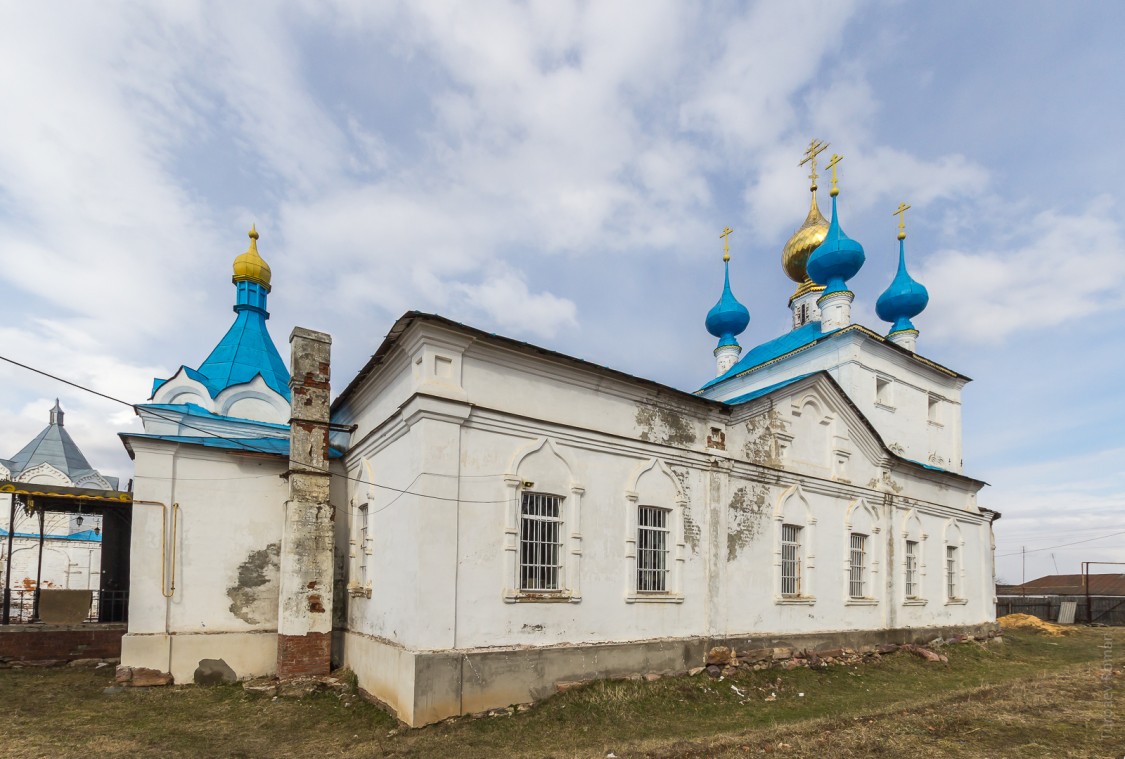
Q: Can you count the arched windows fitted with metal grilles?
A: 7